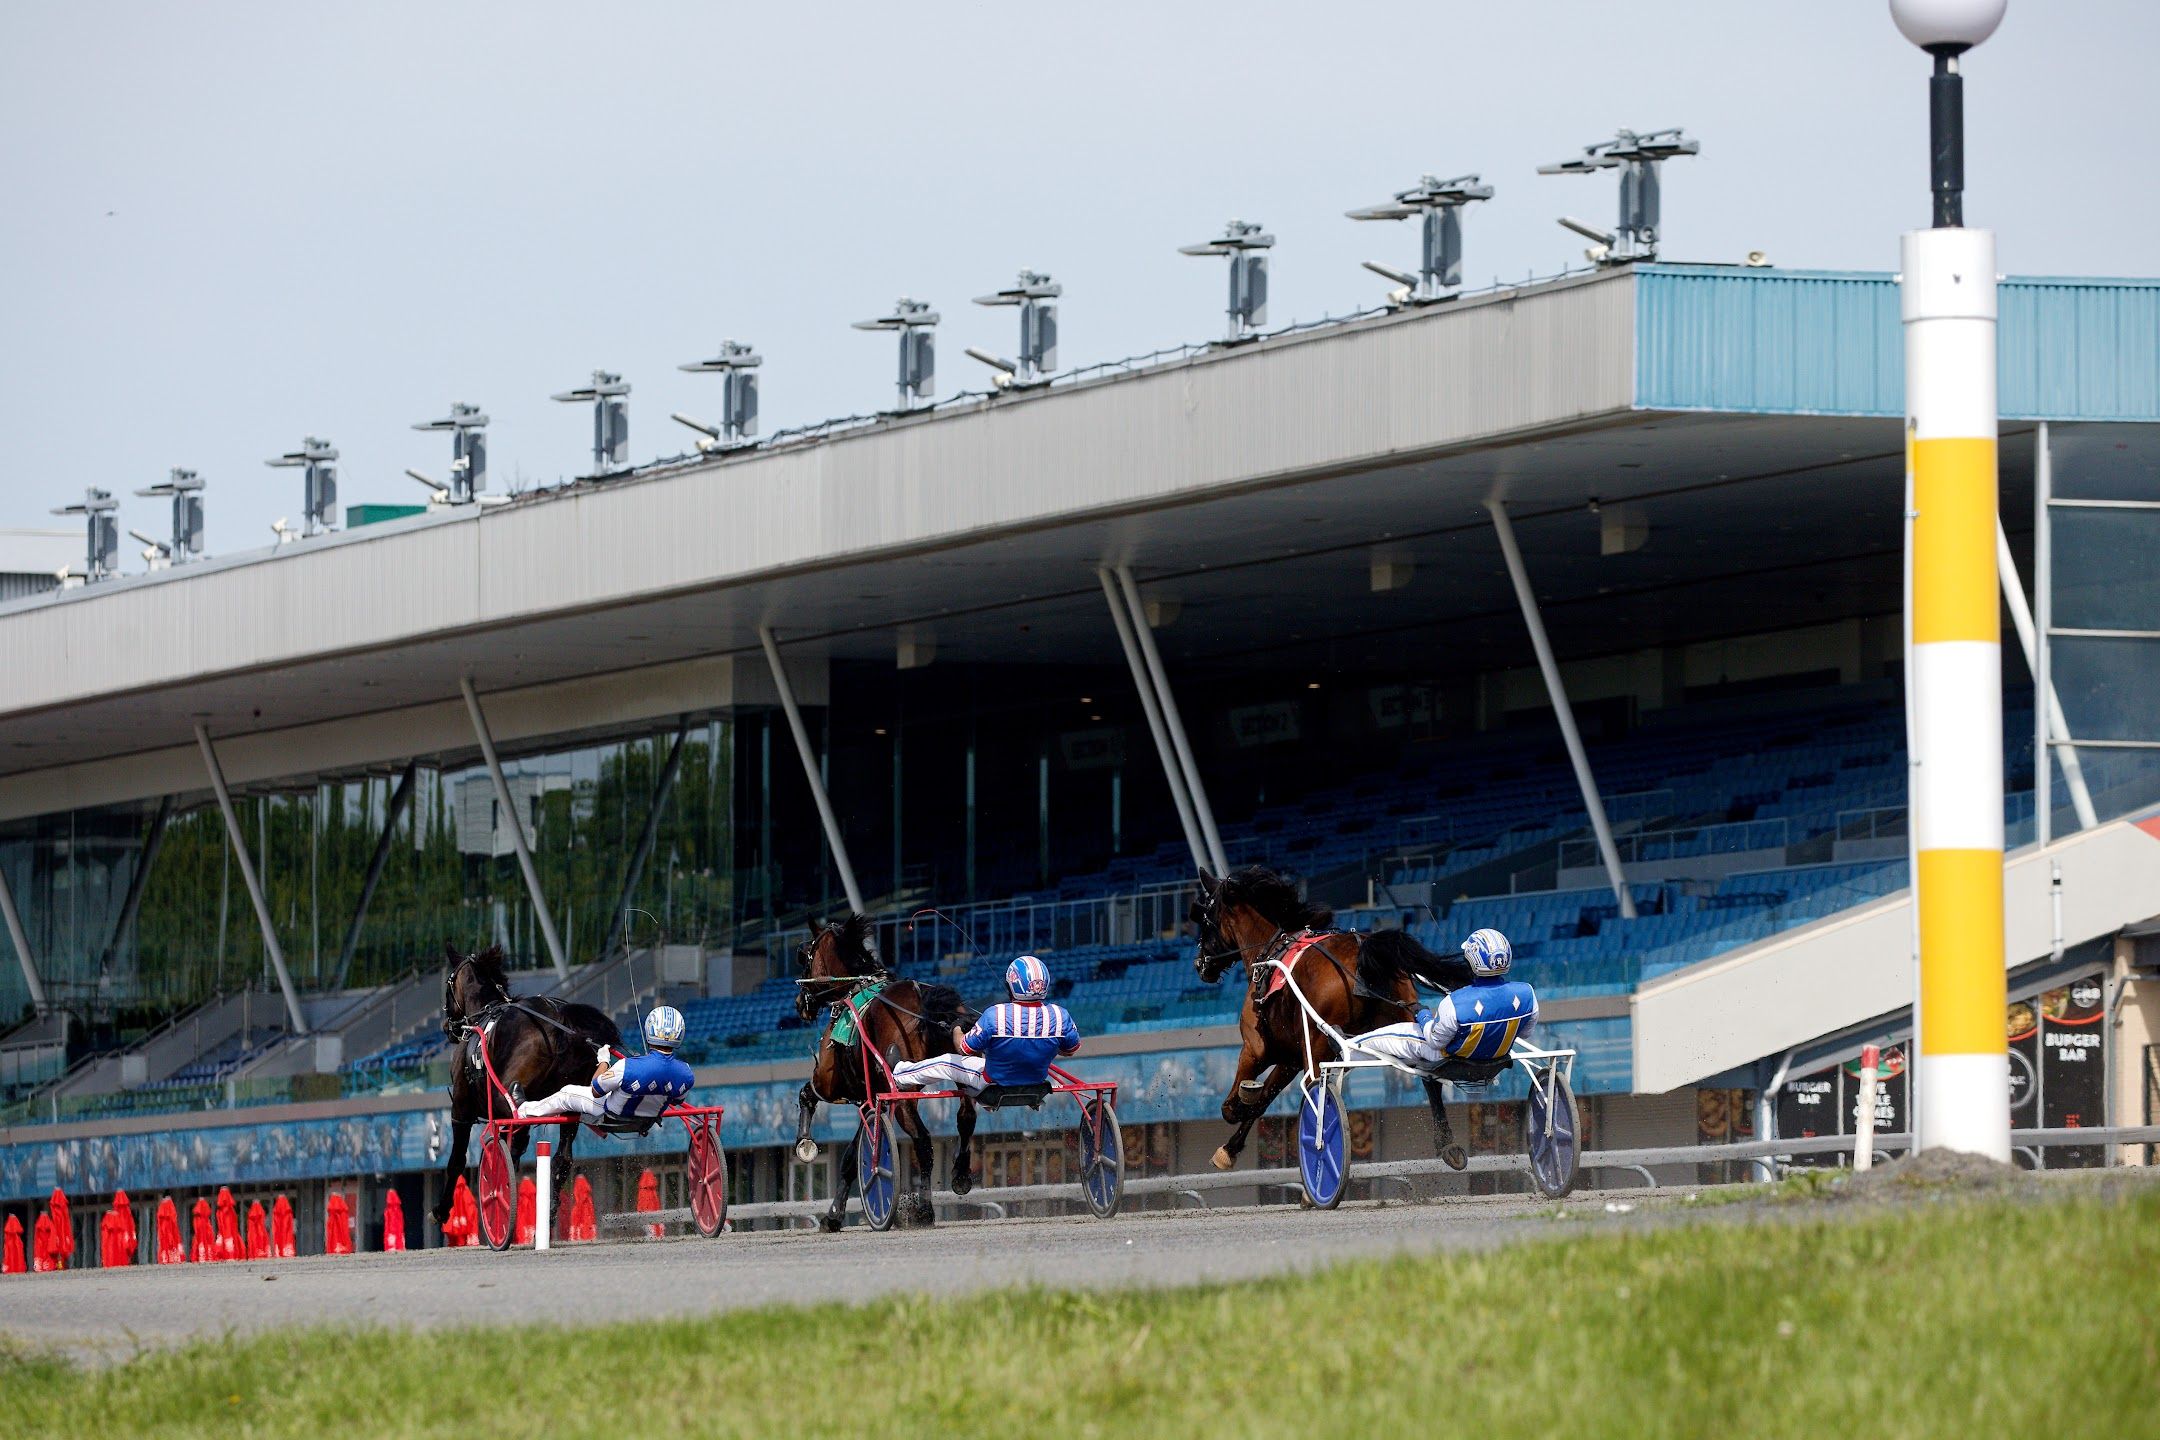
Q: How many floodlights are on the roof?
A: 11